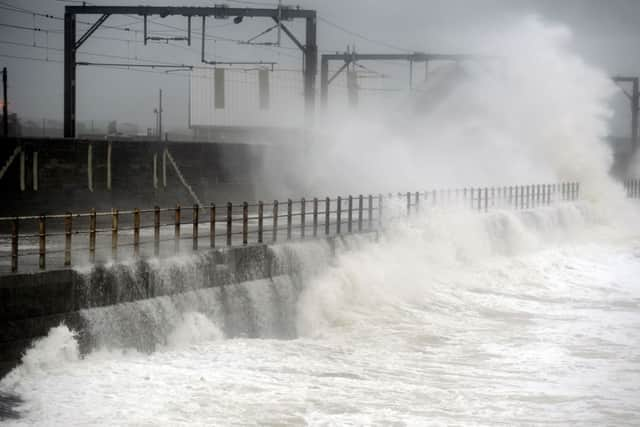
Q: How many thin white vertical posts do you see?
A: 6